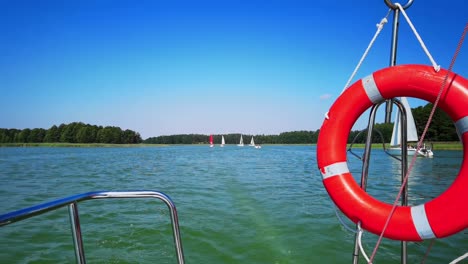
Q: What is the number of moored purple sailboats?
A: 0